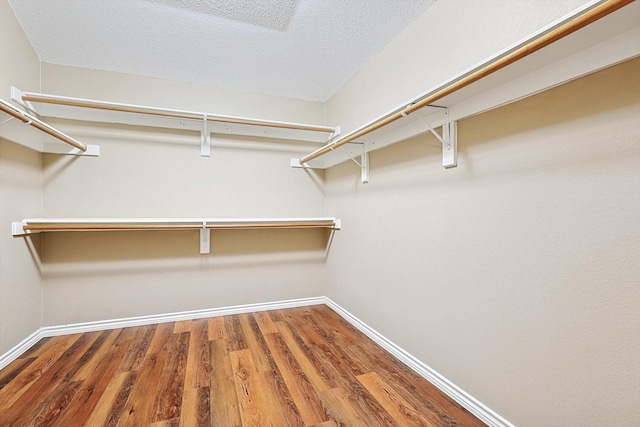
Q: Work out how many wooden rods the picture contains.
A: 4